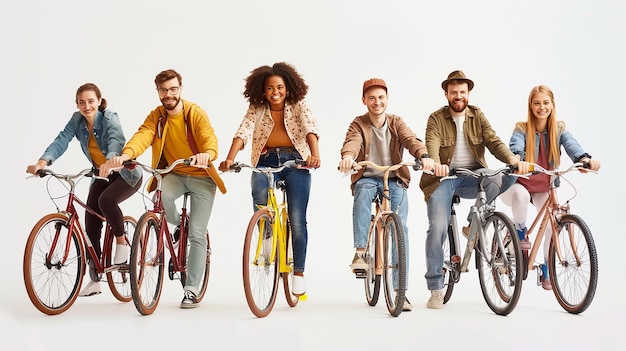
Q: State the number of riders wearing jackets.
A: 6